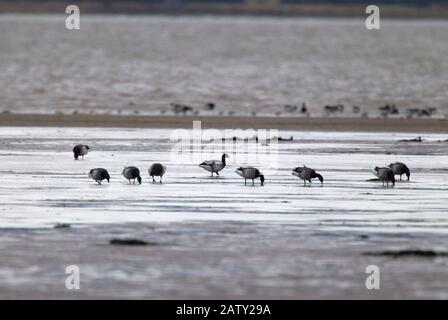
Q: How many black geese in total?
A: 9